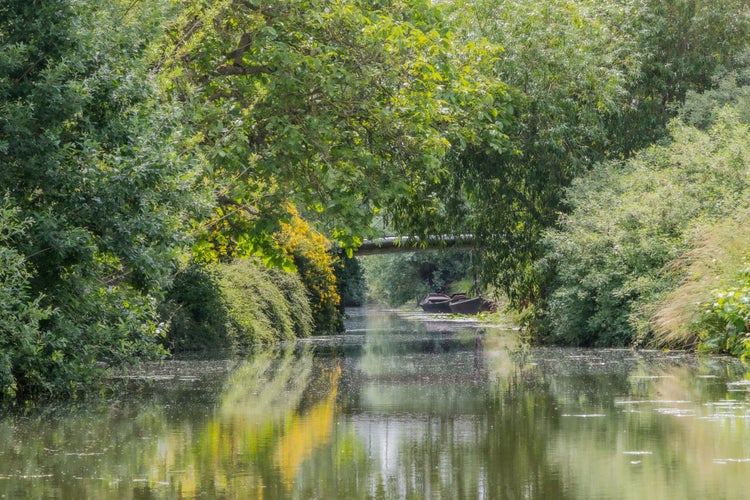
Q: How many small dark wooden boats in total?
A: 2